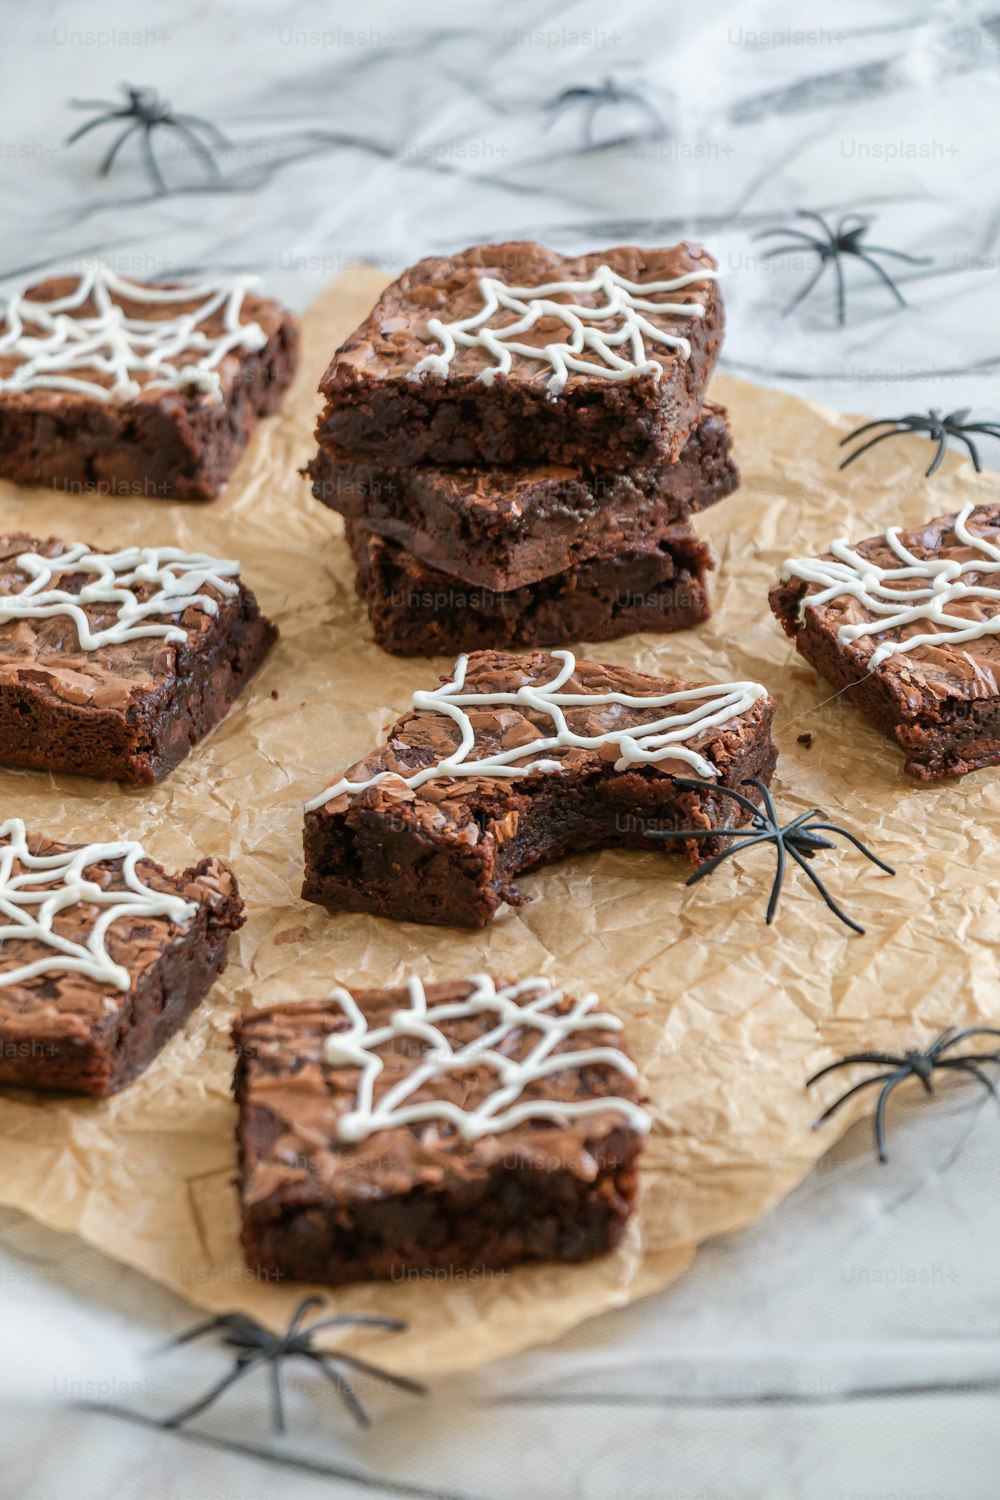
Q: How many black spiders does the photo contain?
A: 7